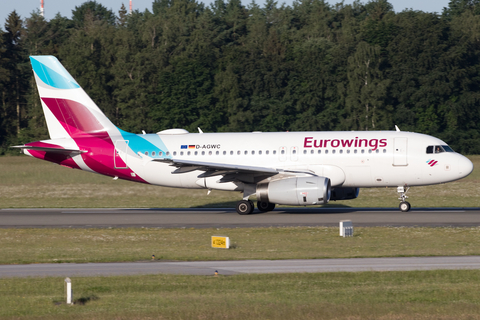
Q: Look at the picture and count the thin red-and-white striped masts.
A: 2